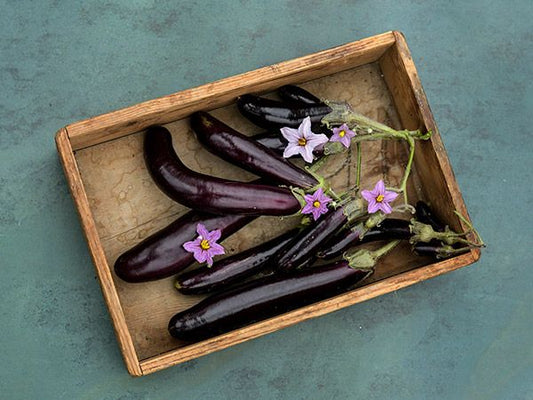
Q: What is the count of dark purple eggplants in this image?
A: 13